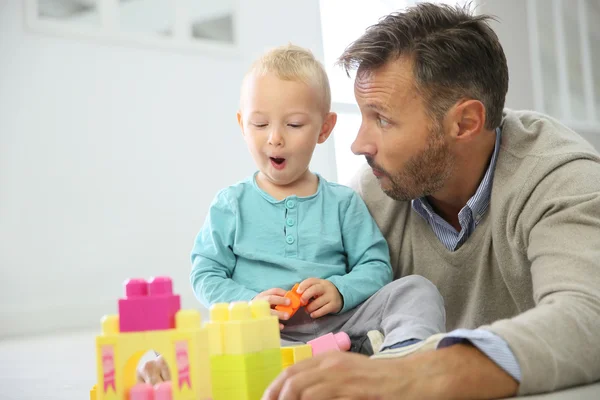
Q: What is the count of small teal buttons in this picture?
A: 3